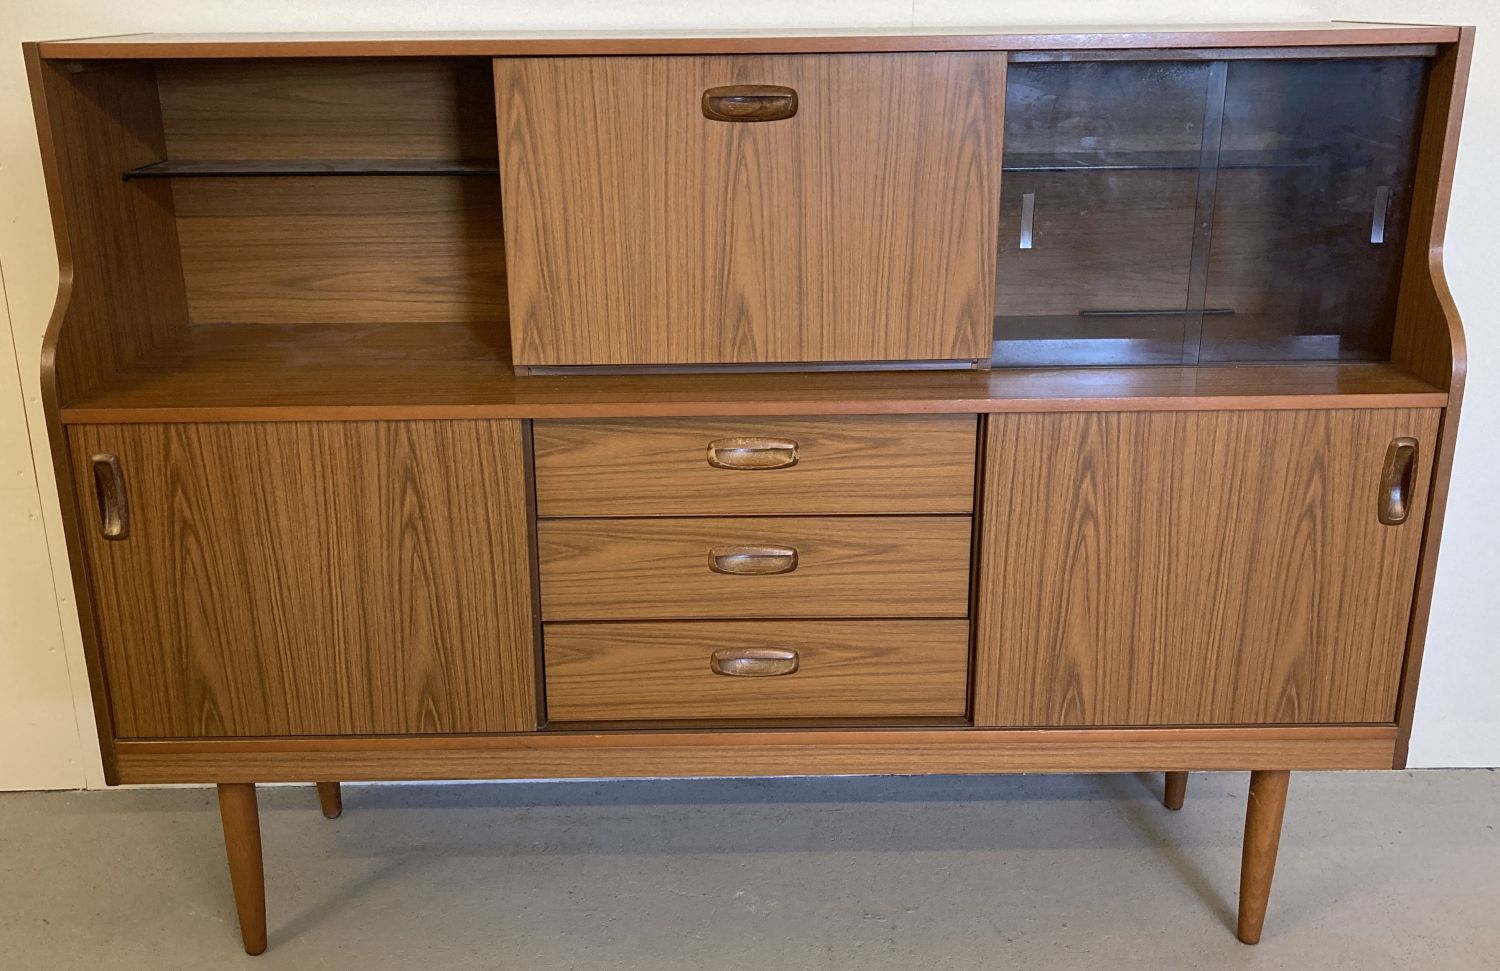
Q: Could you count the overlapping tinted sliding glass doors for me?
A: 2